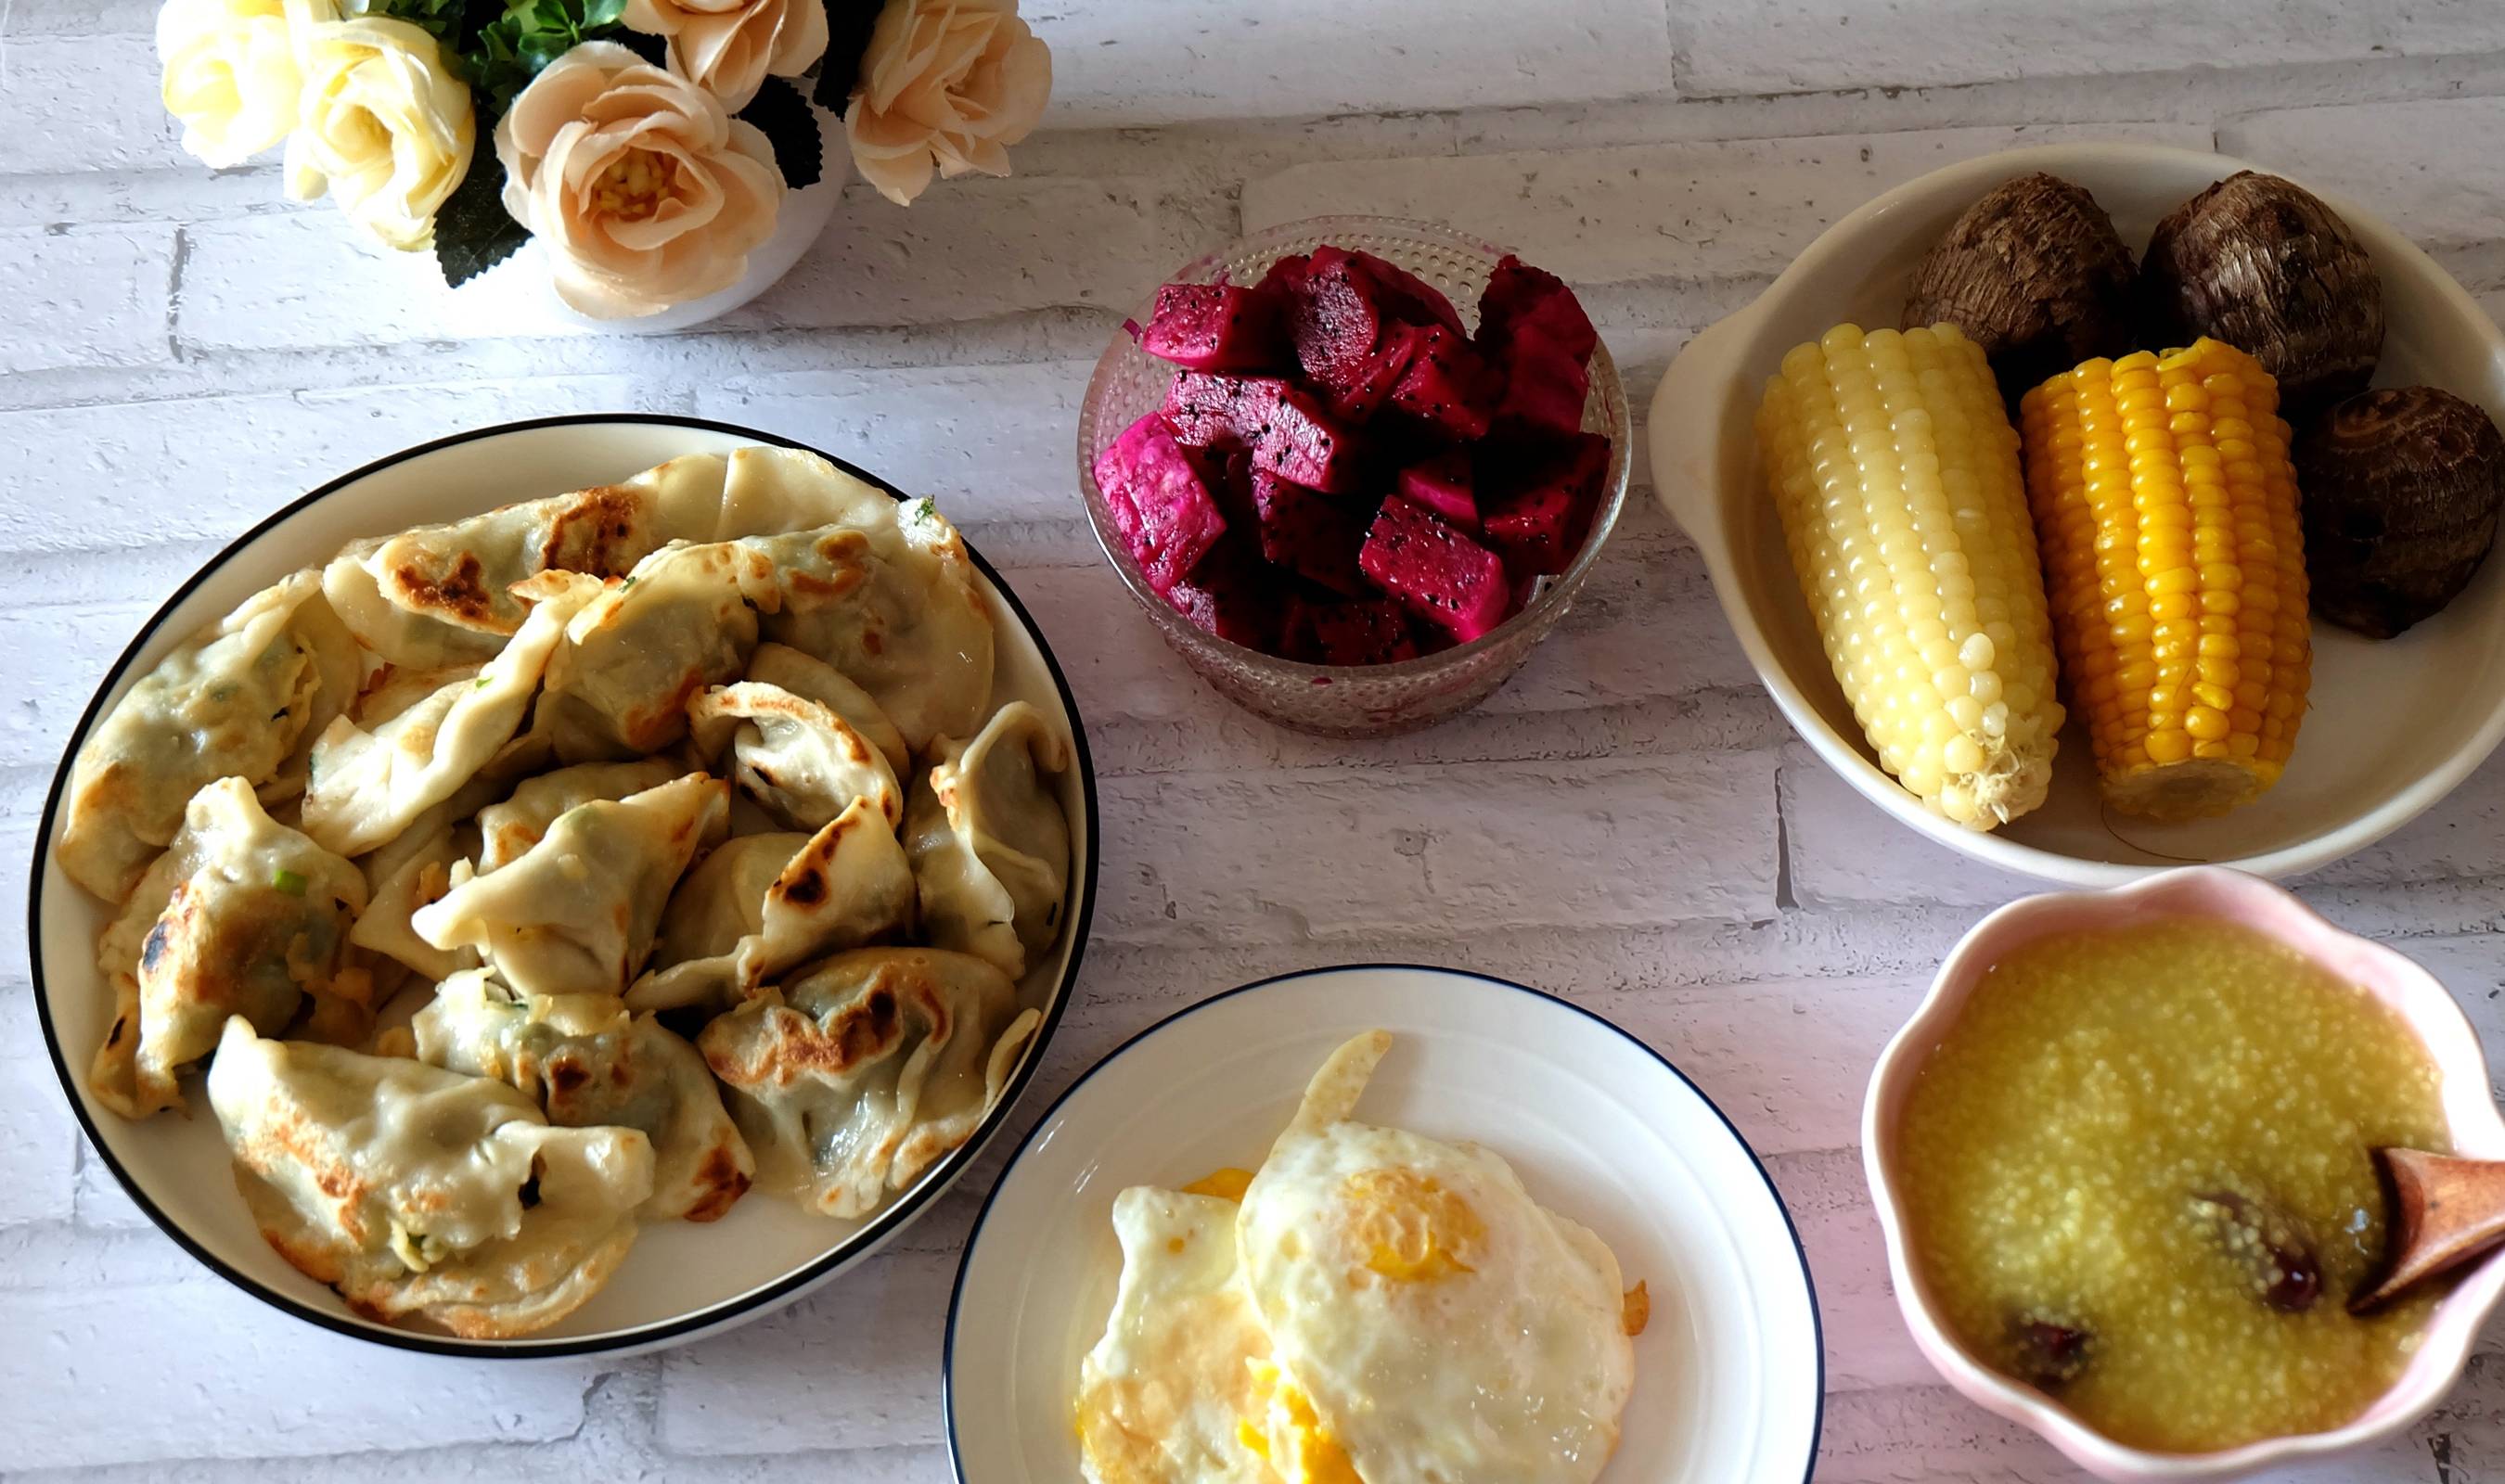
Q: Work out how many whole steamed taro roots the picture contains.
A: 3